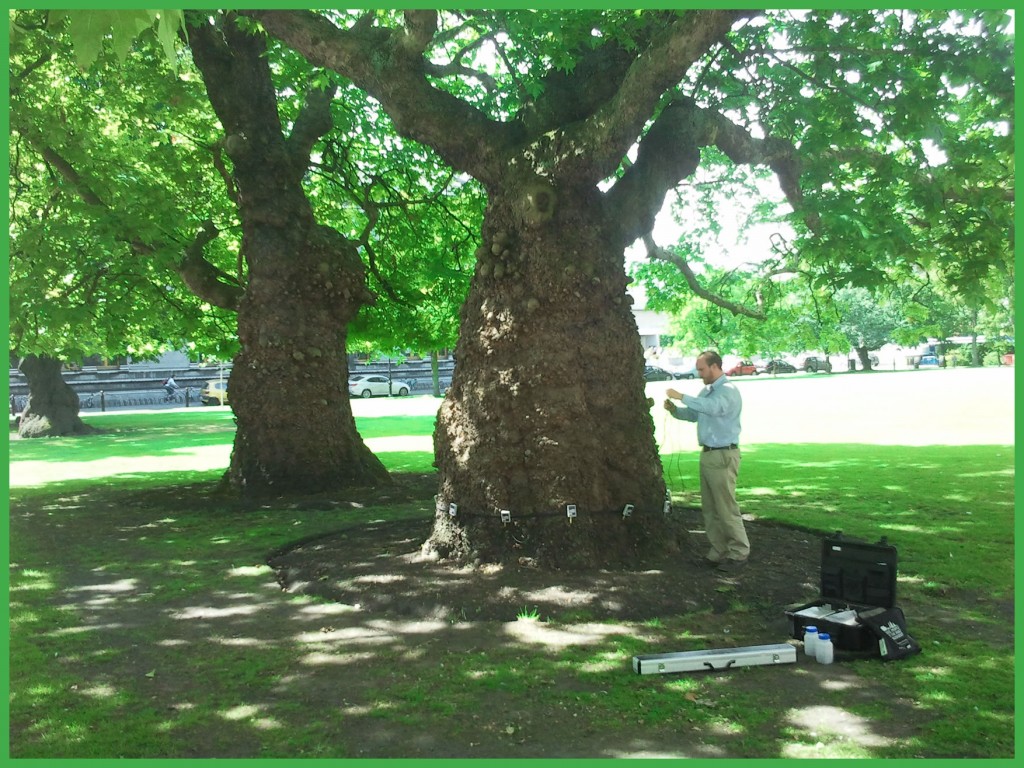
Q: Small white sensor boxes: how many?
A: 5